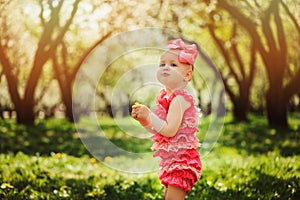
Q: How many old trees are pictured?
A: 4